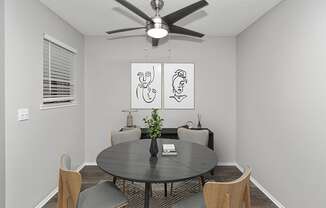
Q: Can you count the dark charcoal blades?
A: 5